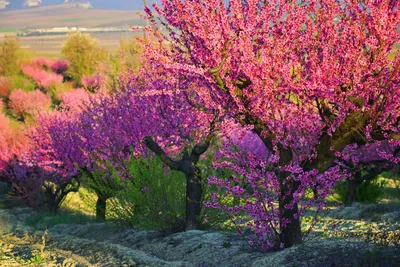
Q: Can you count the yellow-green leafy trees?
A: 3